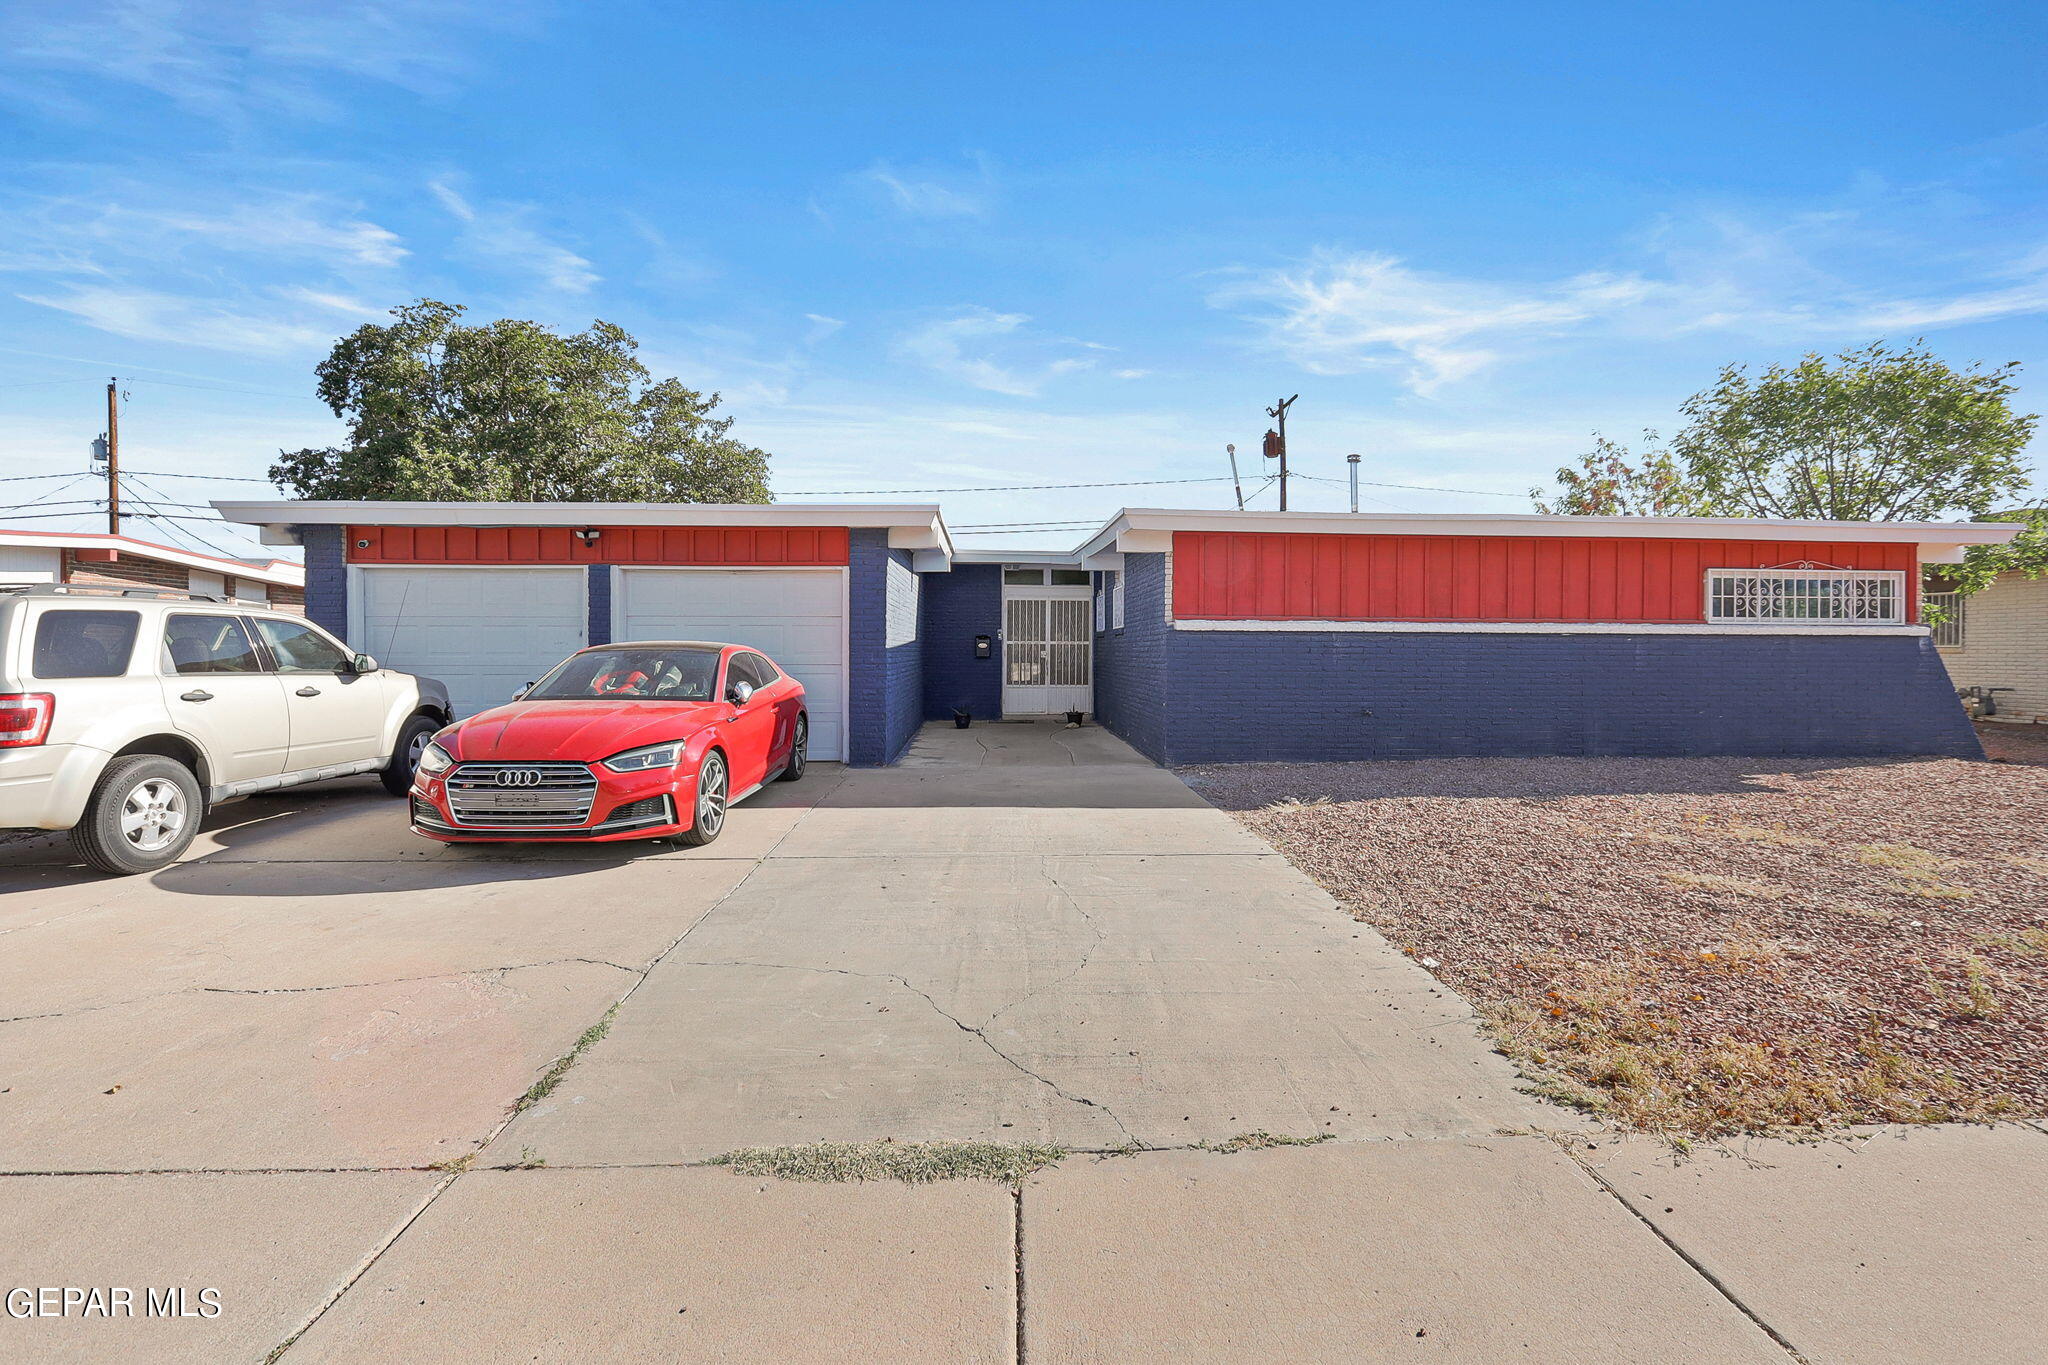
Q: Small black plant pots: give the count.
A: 2